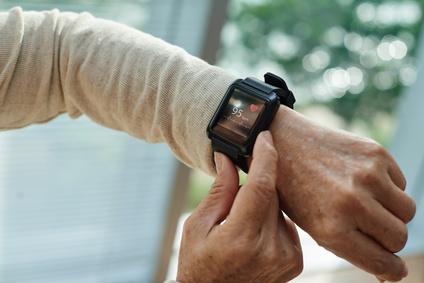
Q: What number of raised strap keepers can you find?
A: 1